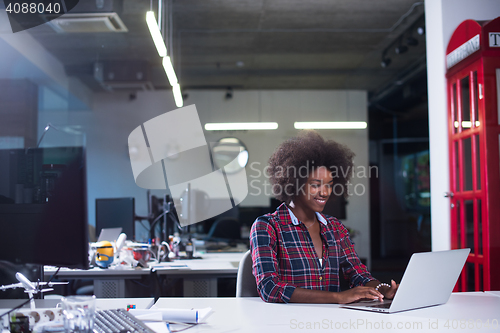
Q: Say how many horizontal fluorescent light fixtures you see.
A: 2